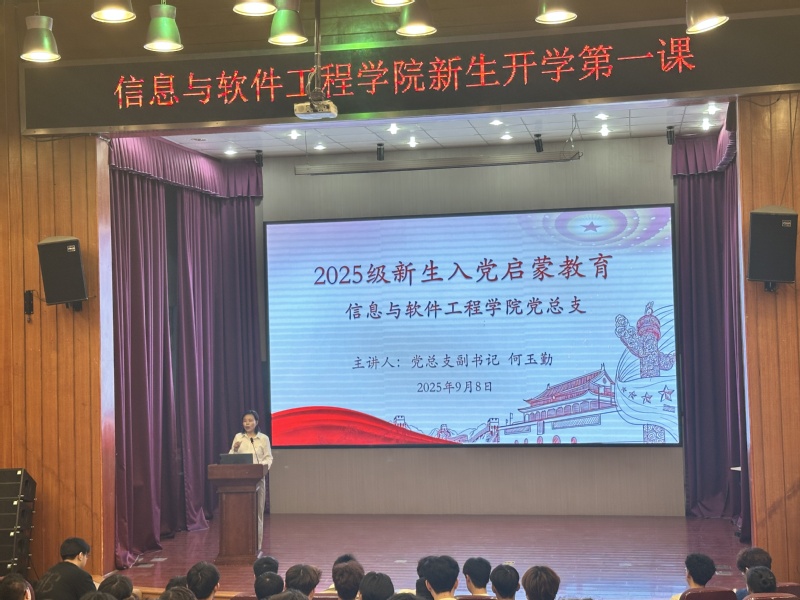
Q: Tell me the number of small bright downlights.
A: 11